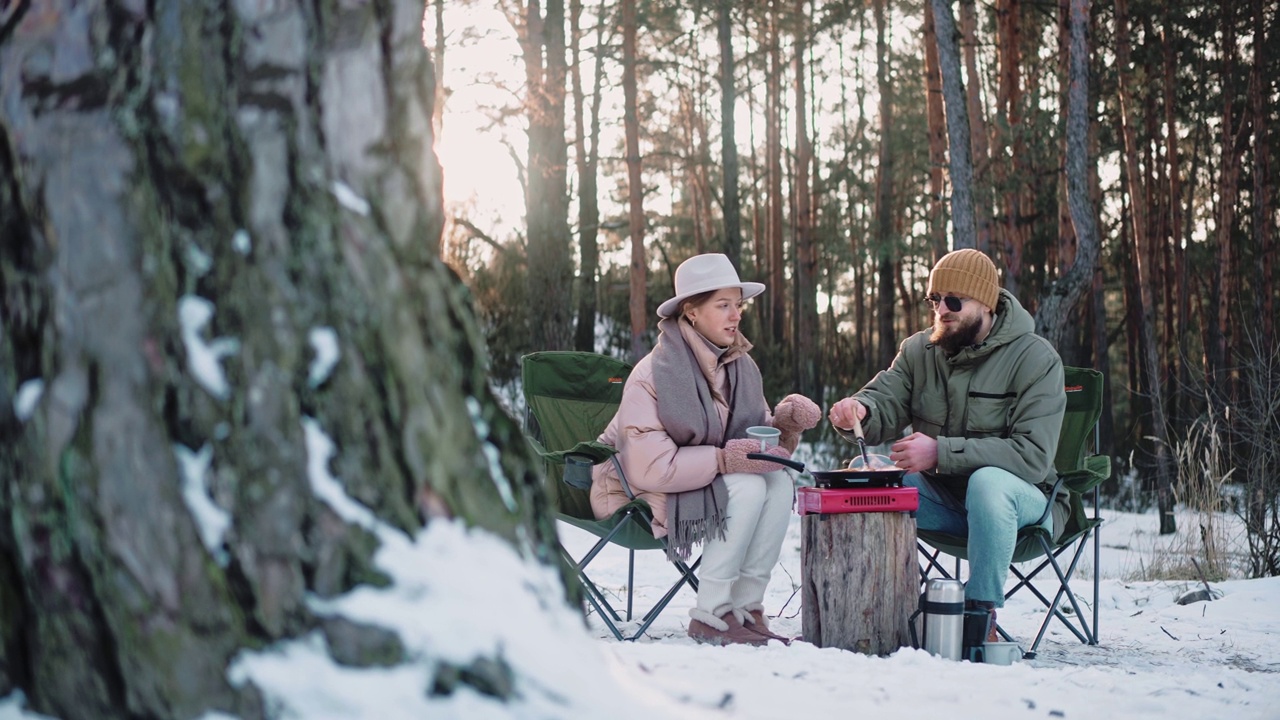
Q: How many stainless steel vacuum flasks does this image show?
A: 1